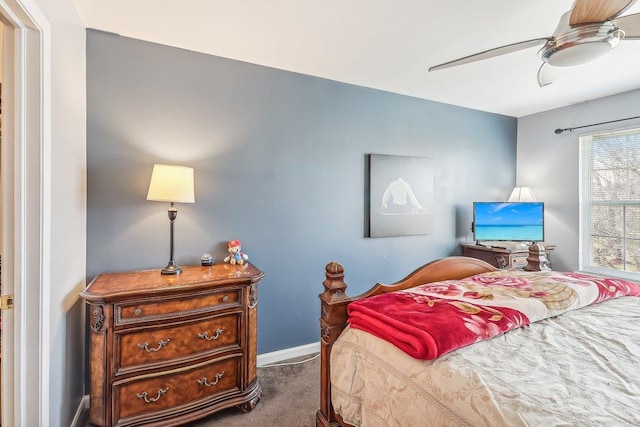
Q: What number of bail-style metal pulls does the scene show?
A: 4